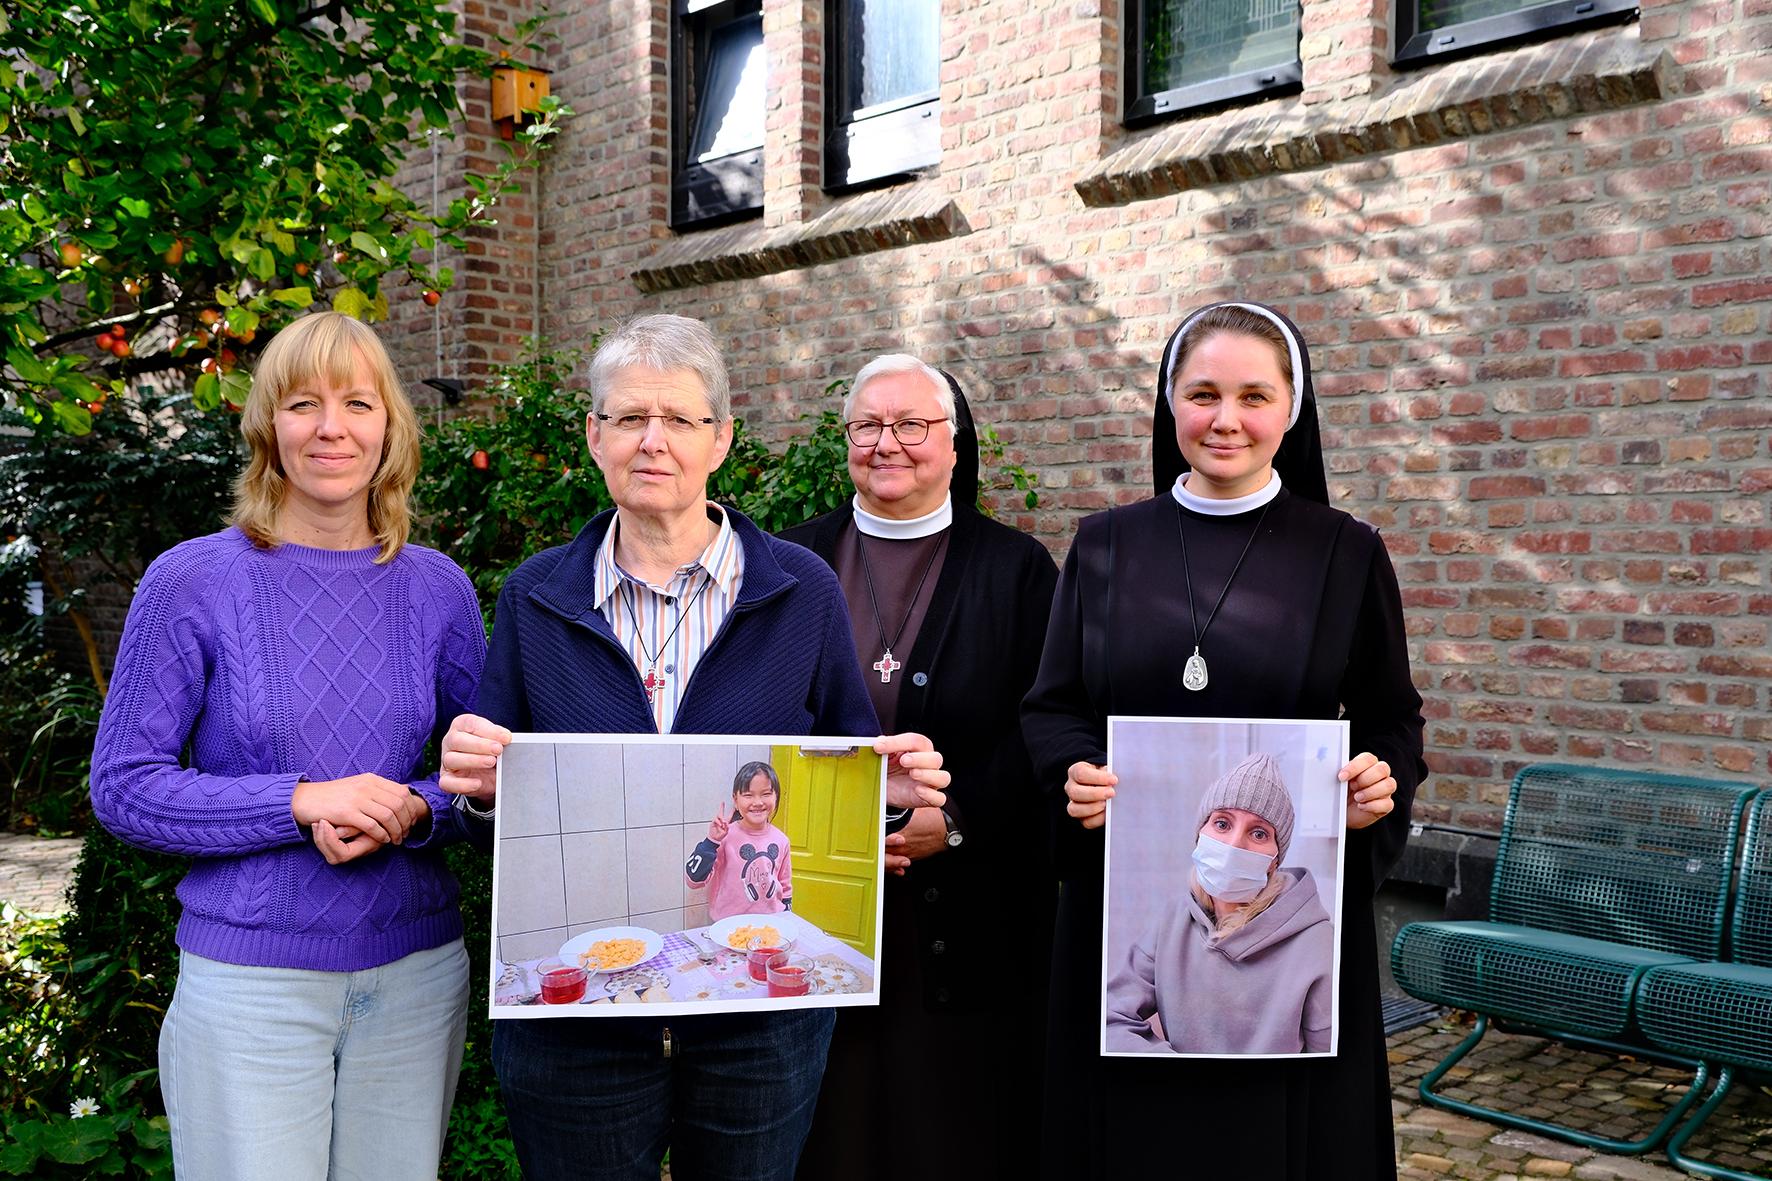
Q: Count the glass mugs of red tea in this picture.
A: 3